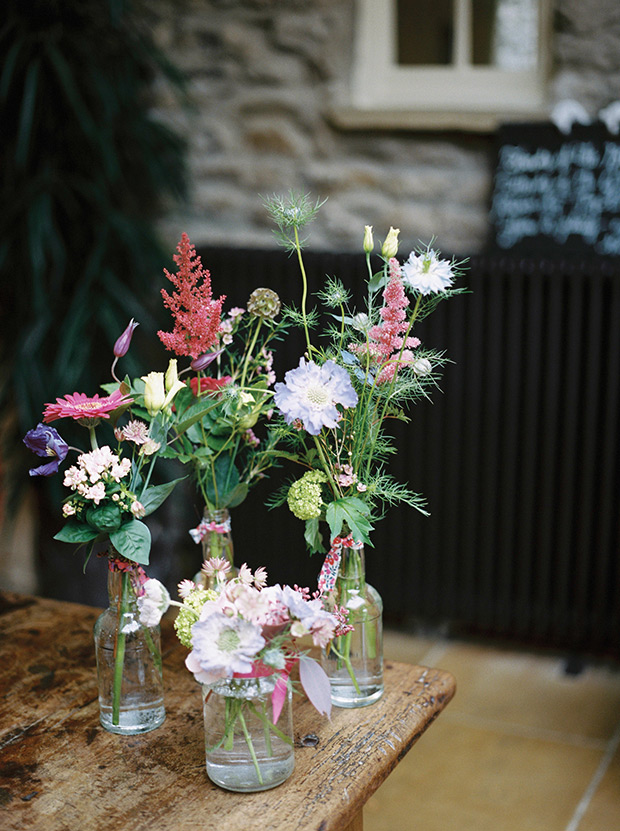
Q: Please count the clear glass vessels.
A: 4